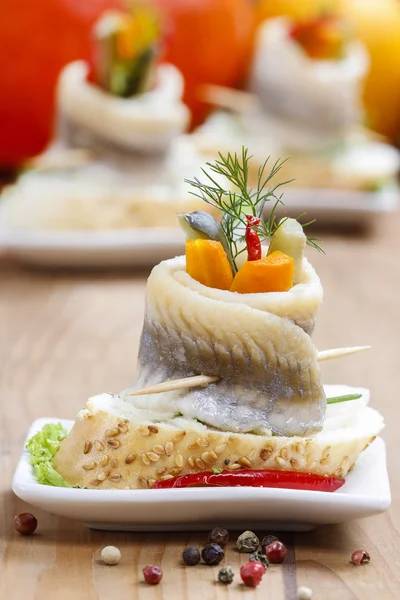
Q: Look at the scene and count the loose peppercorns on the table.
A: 14